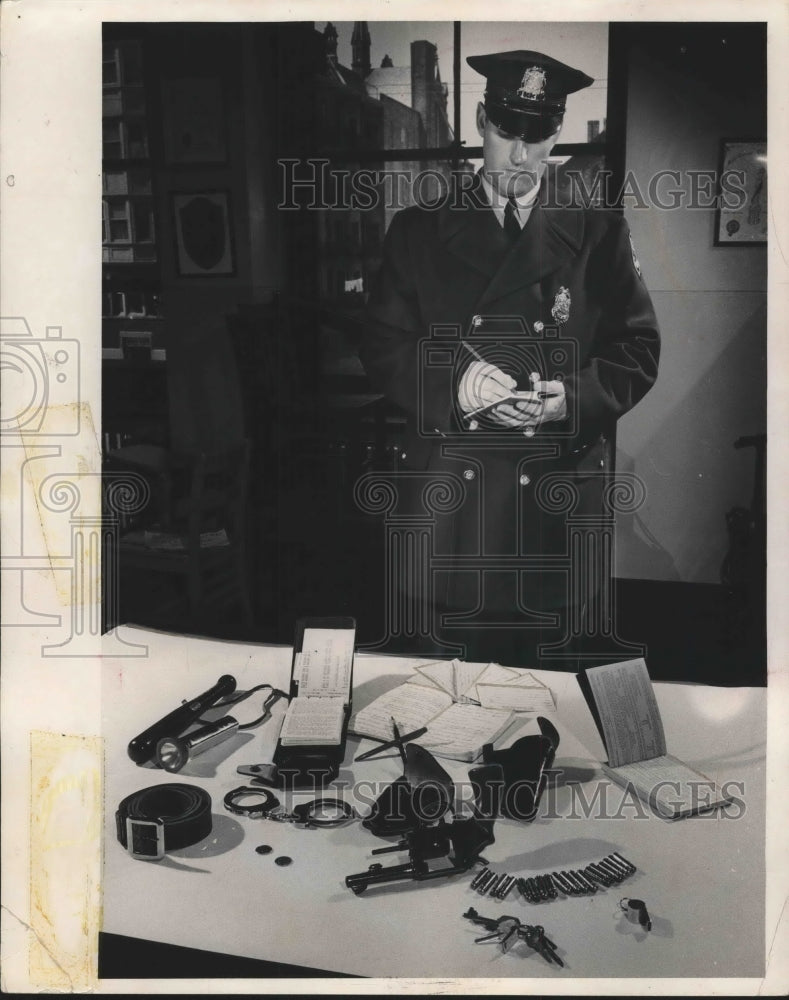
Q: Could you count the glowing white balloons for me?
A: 0